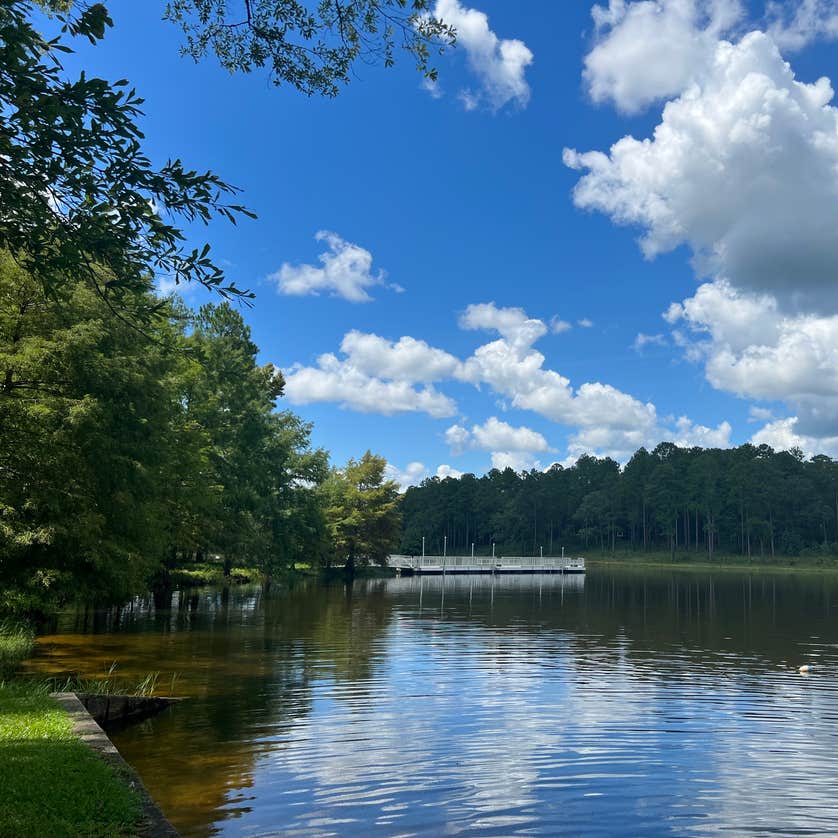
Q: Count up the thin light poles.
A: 6